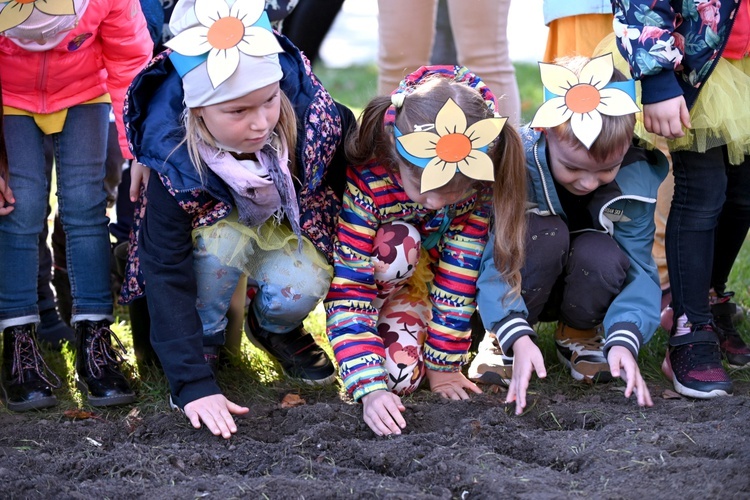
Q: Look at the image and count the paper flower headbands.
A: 4